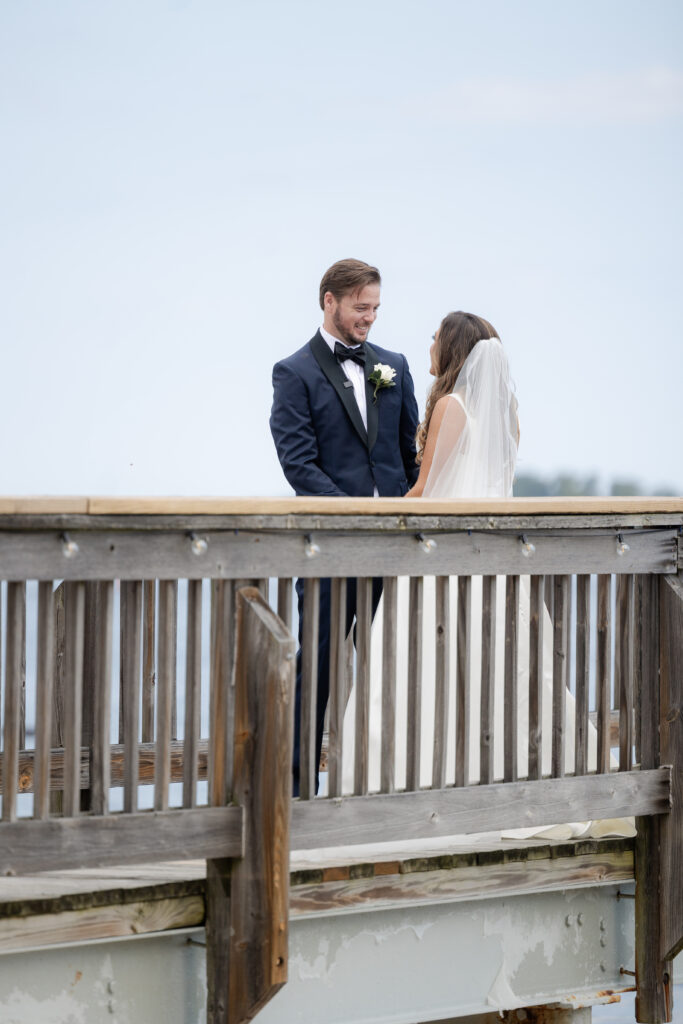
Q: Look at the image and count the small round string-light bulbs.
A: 6